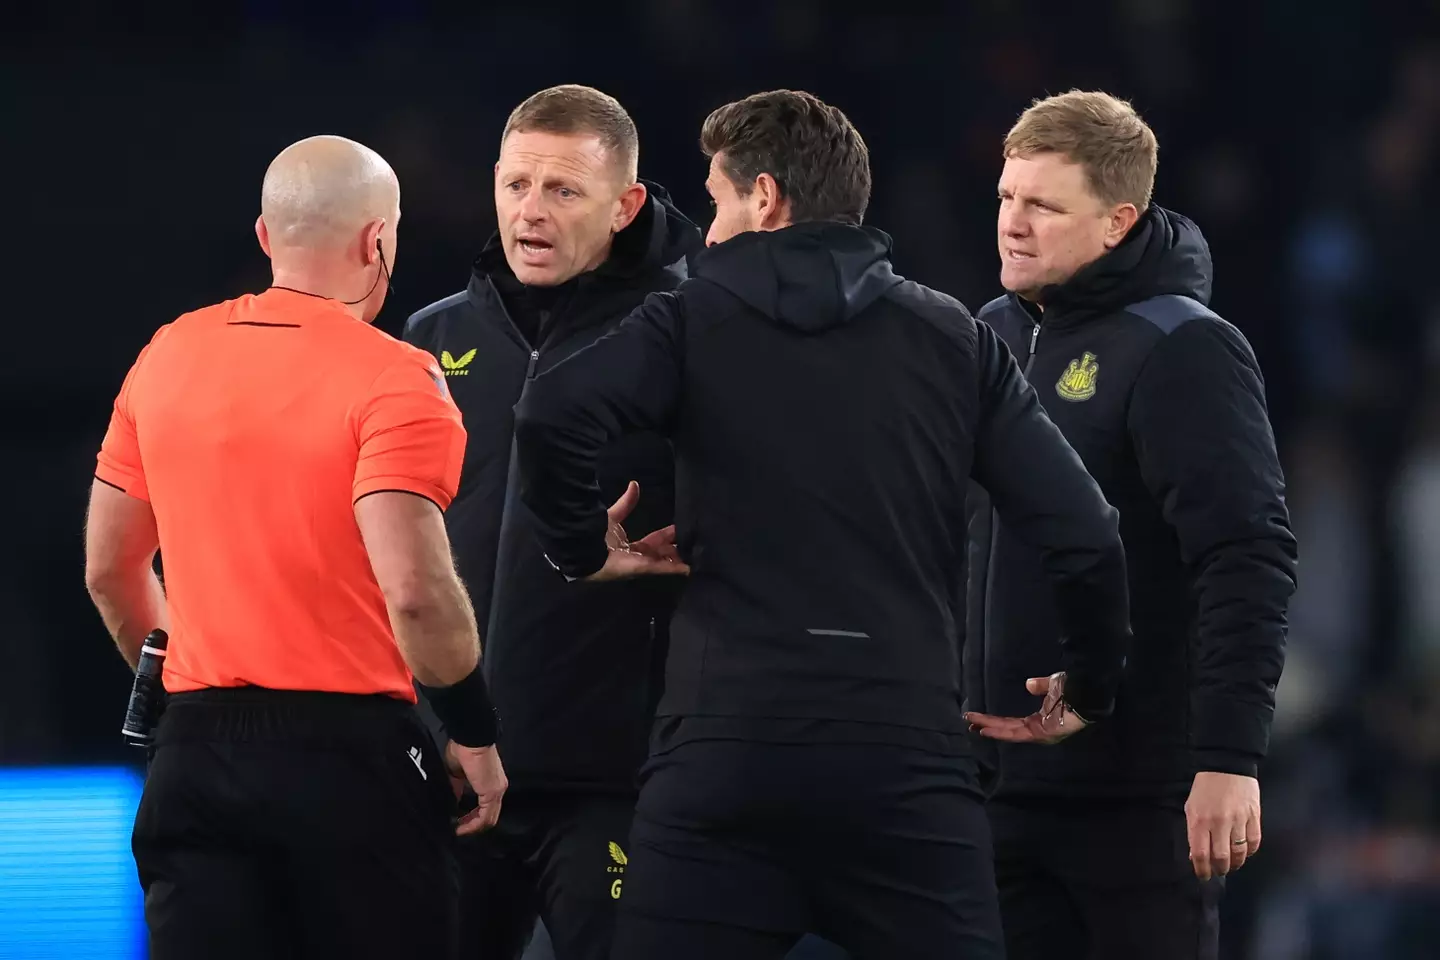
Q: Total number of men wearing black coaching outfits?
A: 3